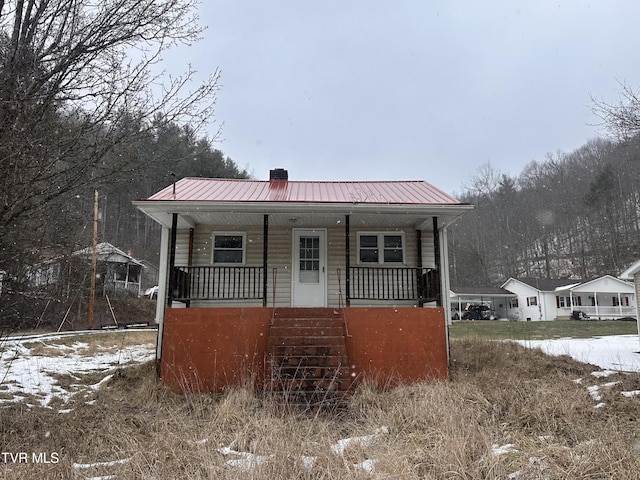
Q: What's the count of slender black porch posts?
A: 4